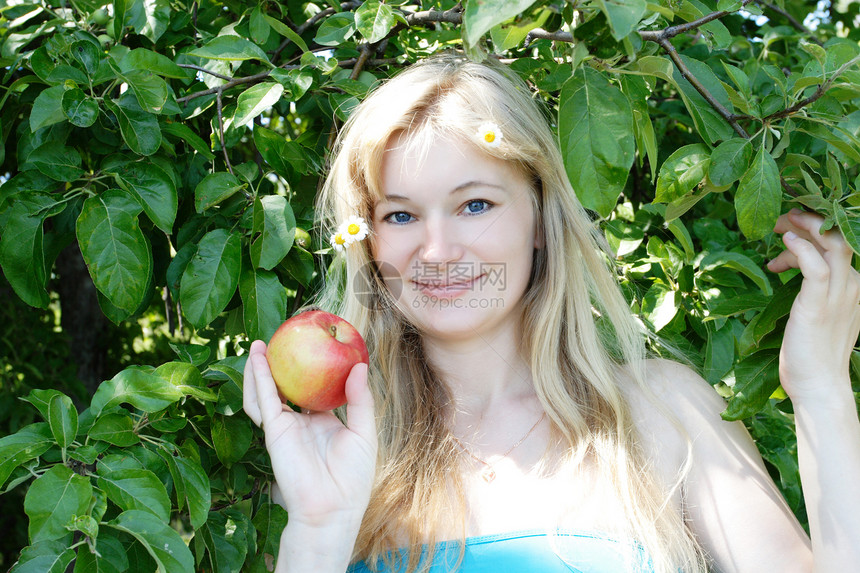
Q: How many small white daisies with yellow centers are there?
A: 3